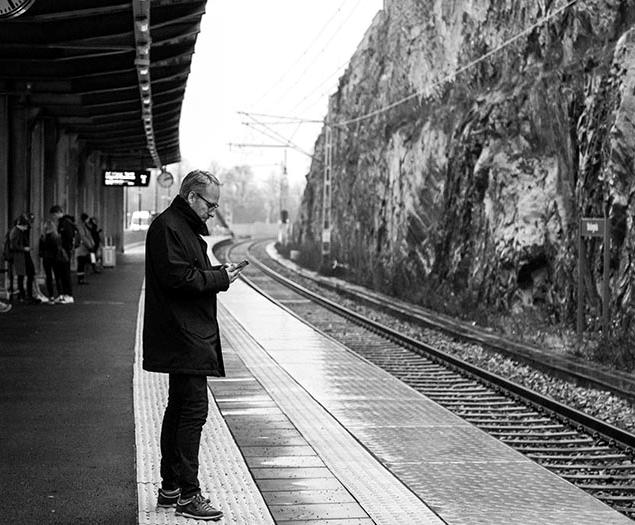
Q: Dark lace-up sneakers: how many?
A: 2